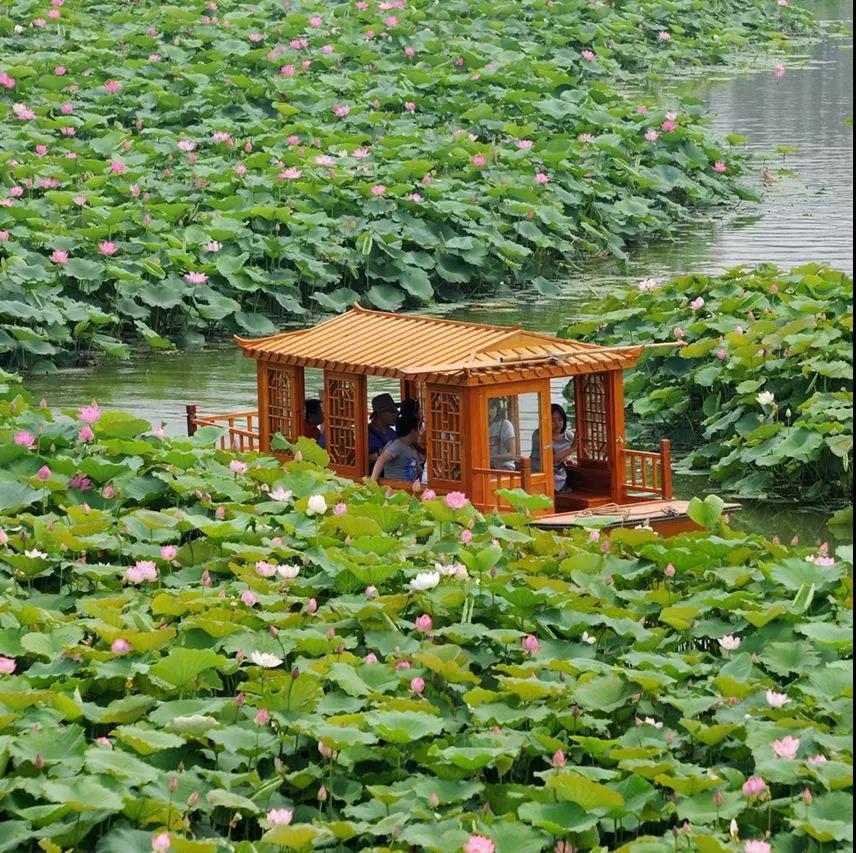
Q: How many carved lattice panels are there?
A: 4